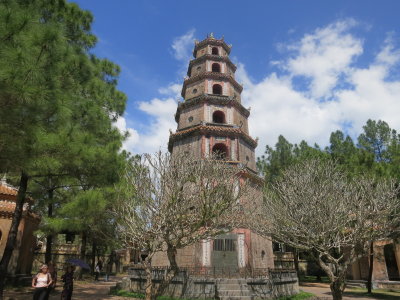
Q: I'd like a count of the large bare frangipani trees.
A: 2